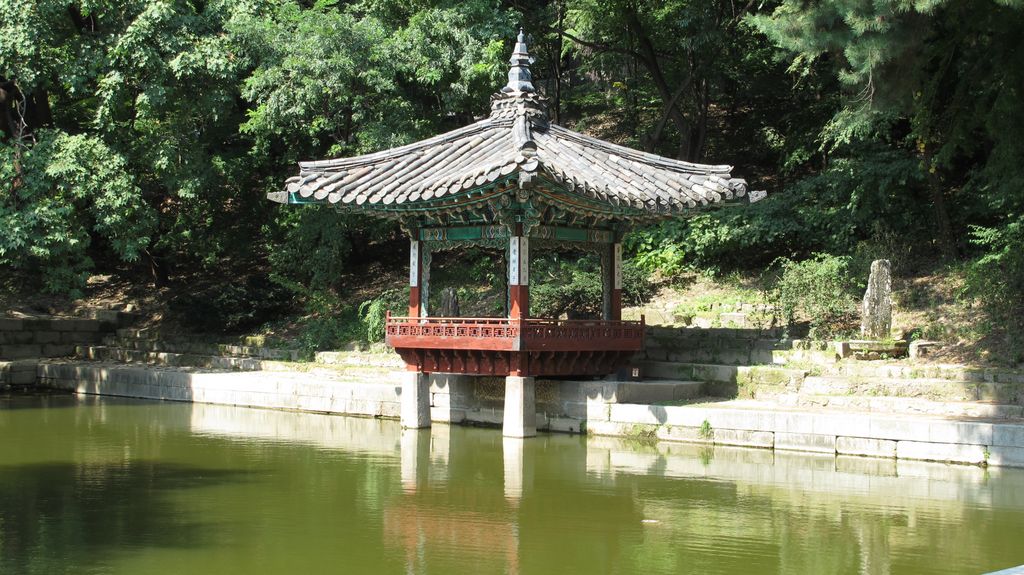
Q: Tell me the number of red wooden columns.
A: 3